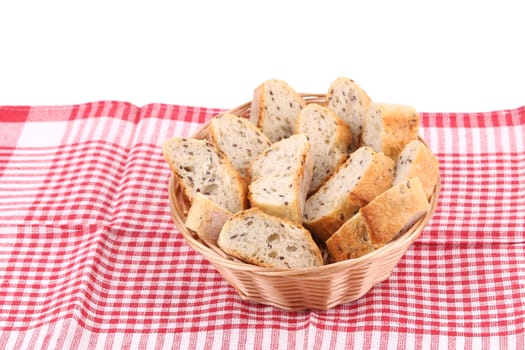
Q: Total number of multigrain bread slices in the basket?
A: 12